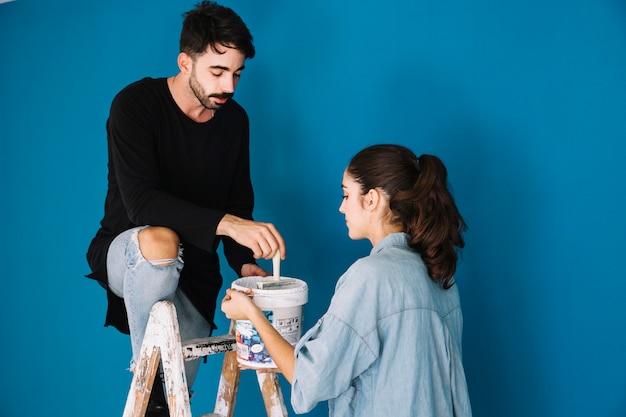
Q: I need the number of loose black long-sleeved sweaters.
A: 1